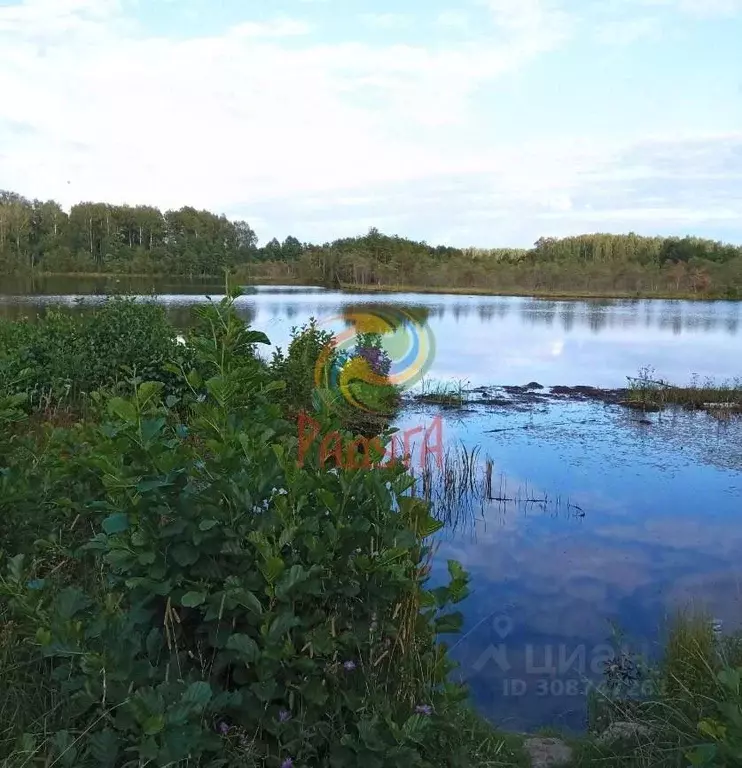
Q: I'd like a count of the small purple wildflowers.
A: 5